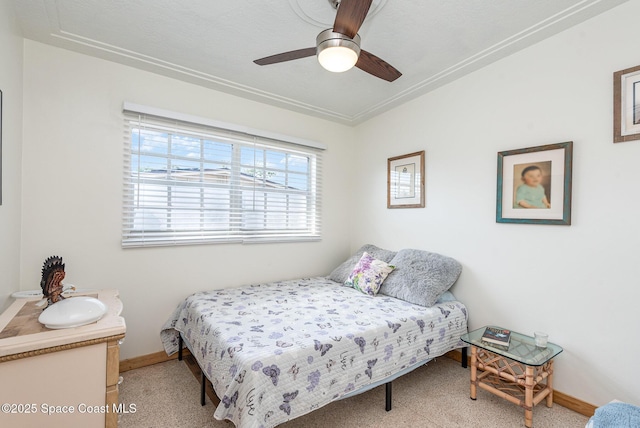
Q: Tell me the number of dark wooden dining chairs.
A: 0